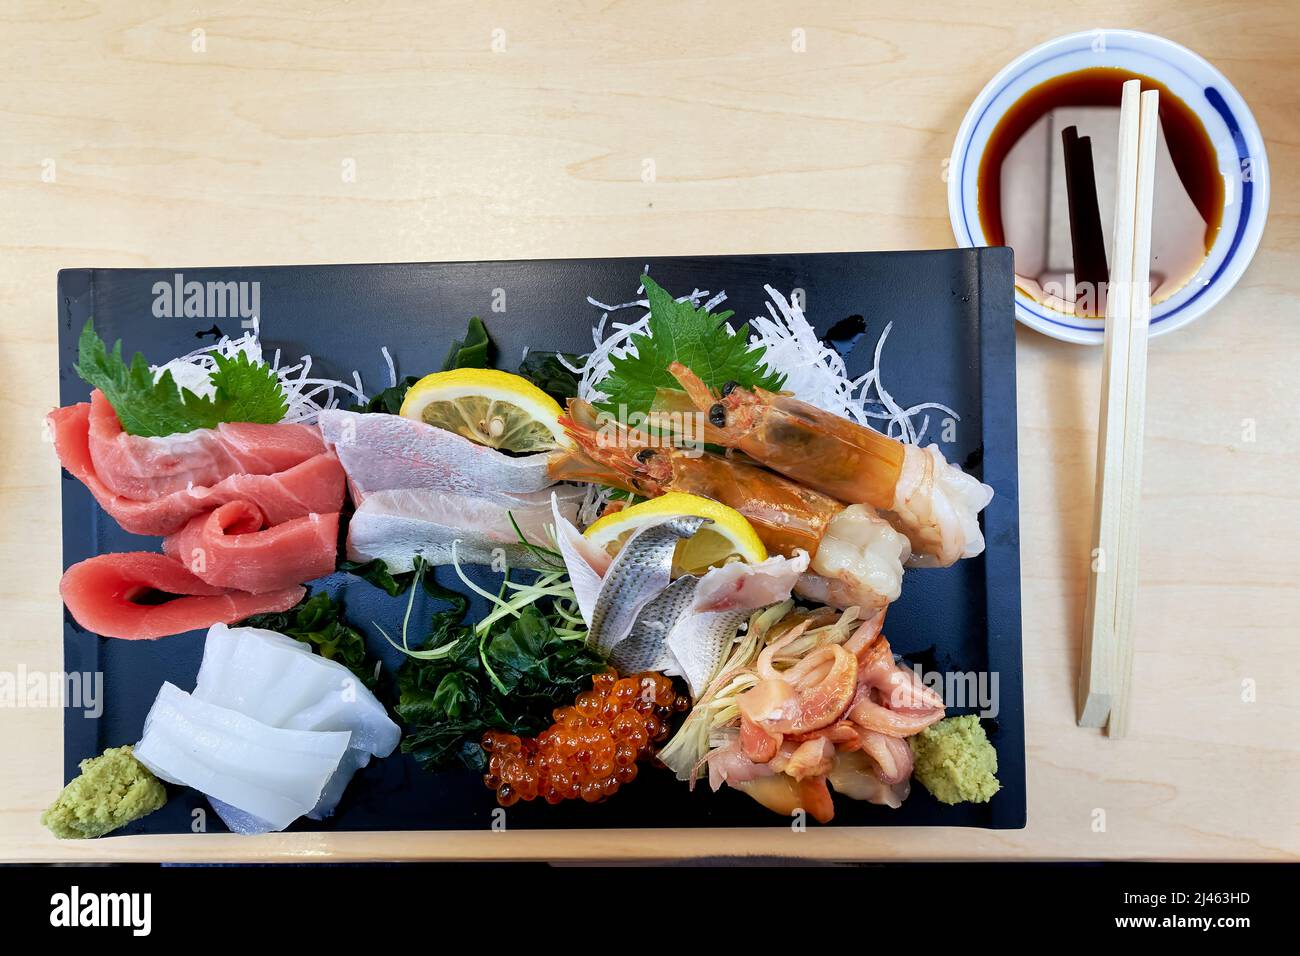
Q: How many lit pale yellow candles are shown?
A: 0